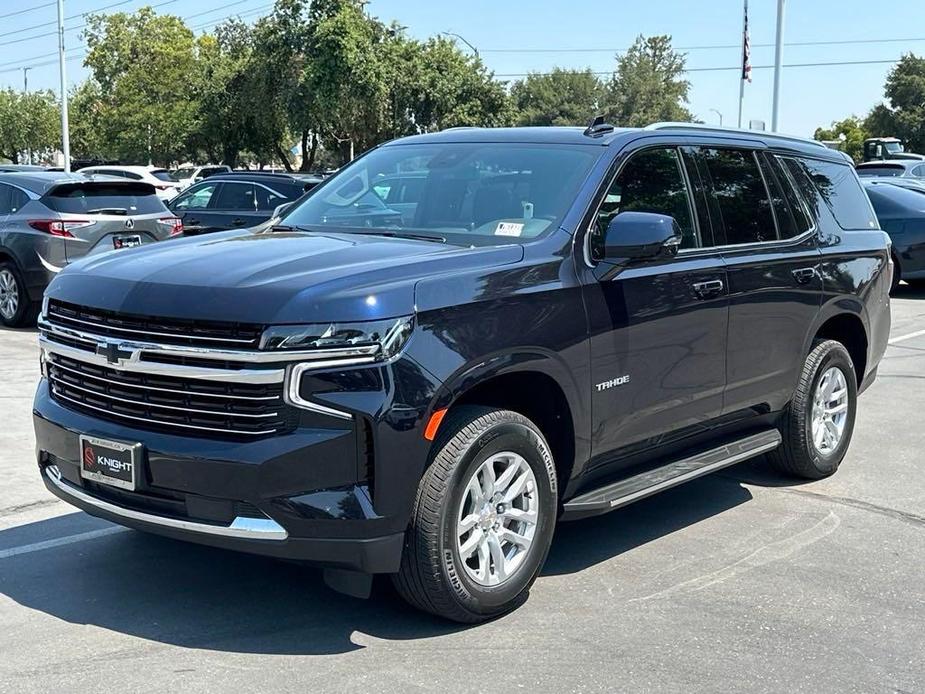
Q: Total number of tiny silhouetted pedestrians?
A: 0